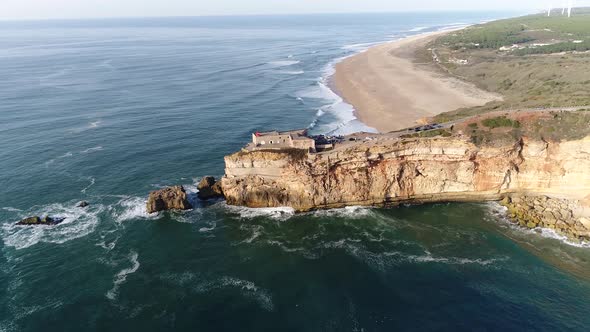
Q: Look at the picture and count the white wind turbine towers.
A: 3